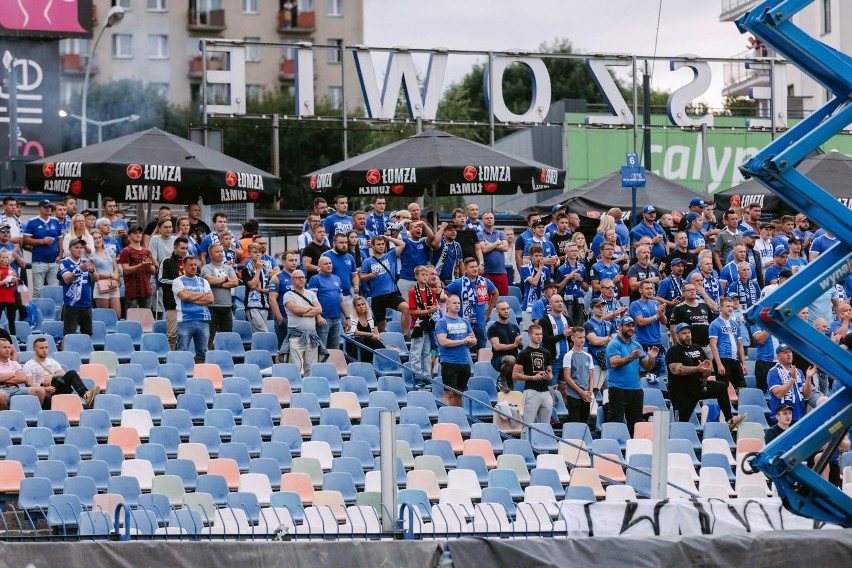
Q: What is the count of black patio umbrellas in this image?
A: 4